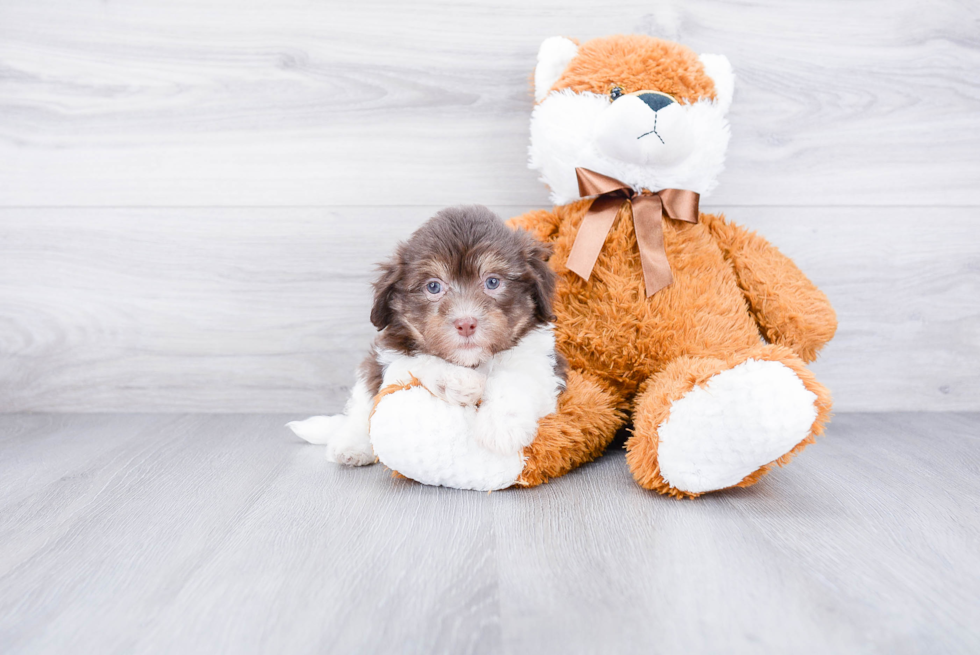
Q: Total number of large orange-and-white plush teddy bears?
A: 1